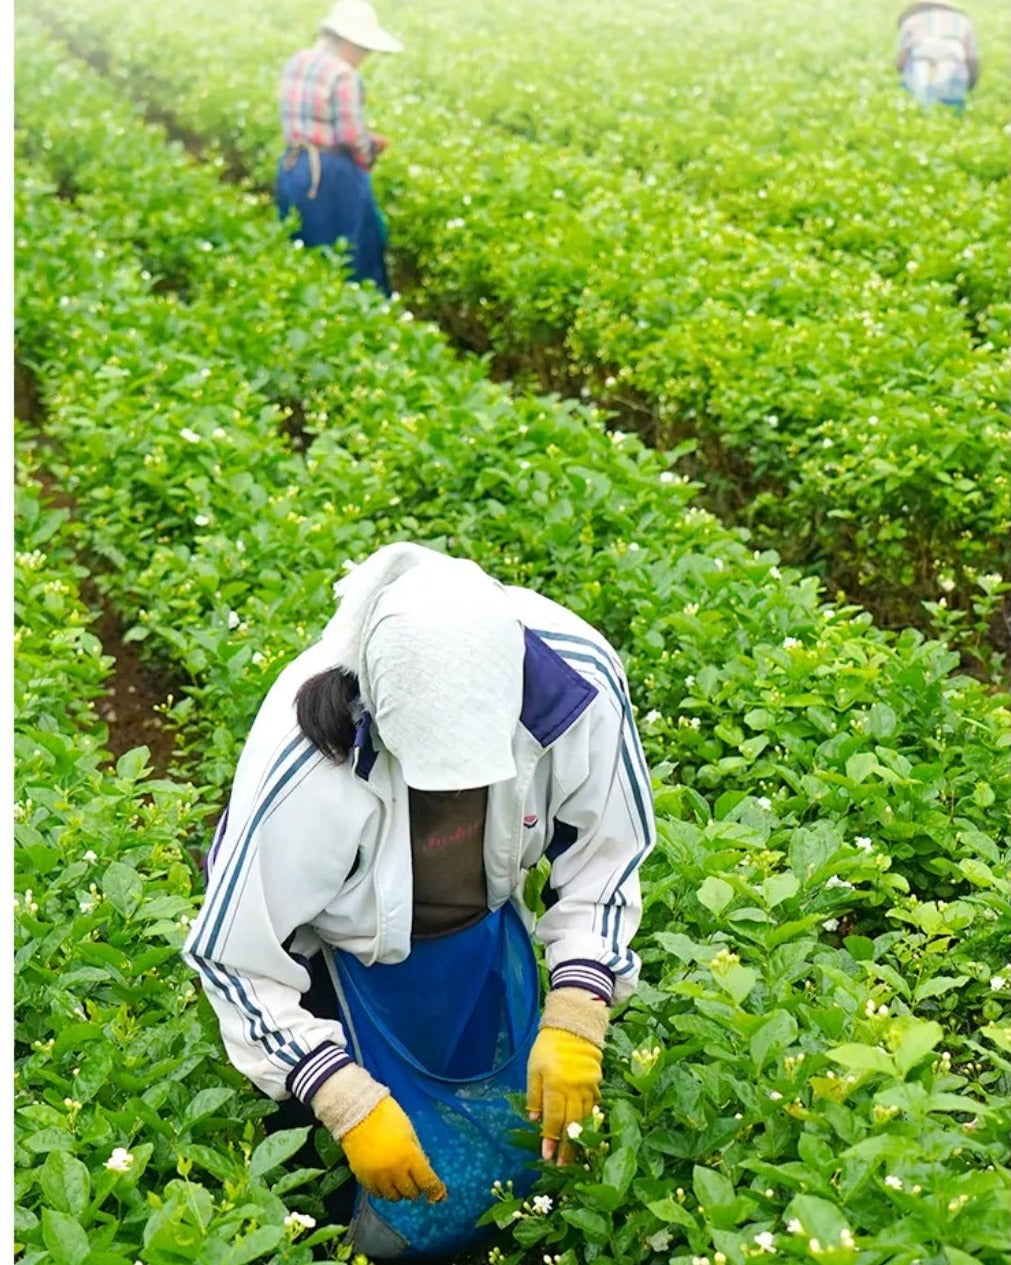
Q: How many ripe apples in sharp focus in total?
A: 0